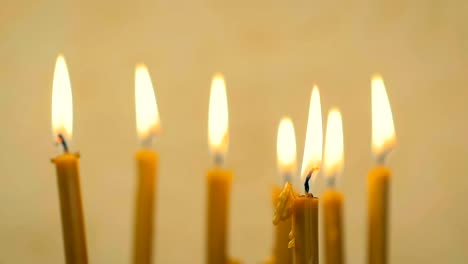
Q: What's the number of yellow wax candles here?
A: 7